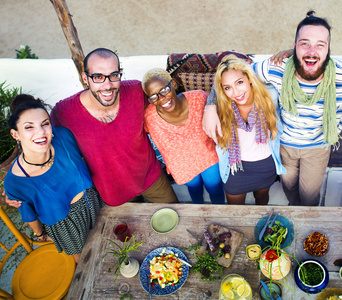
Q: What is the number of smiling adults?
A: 5